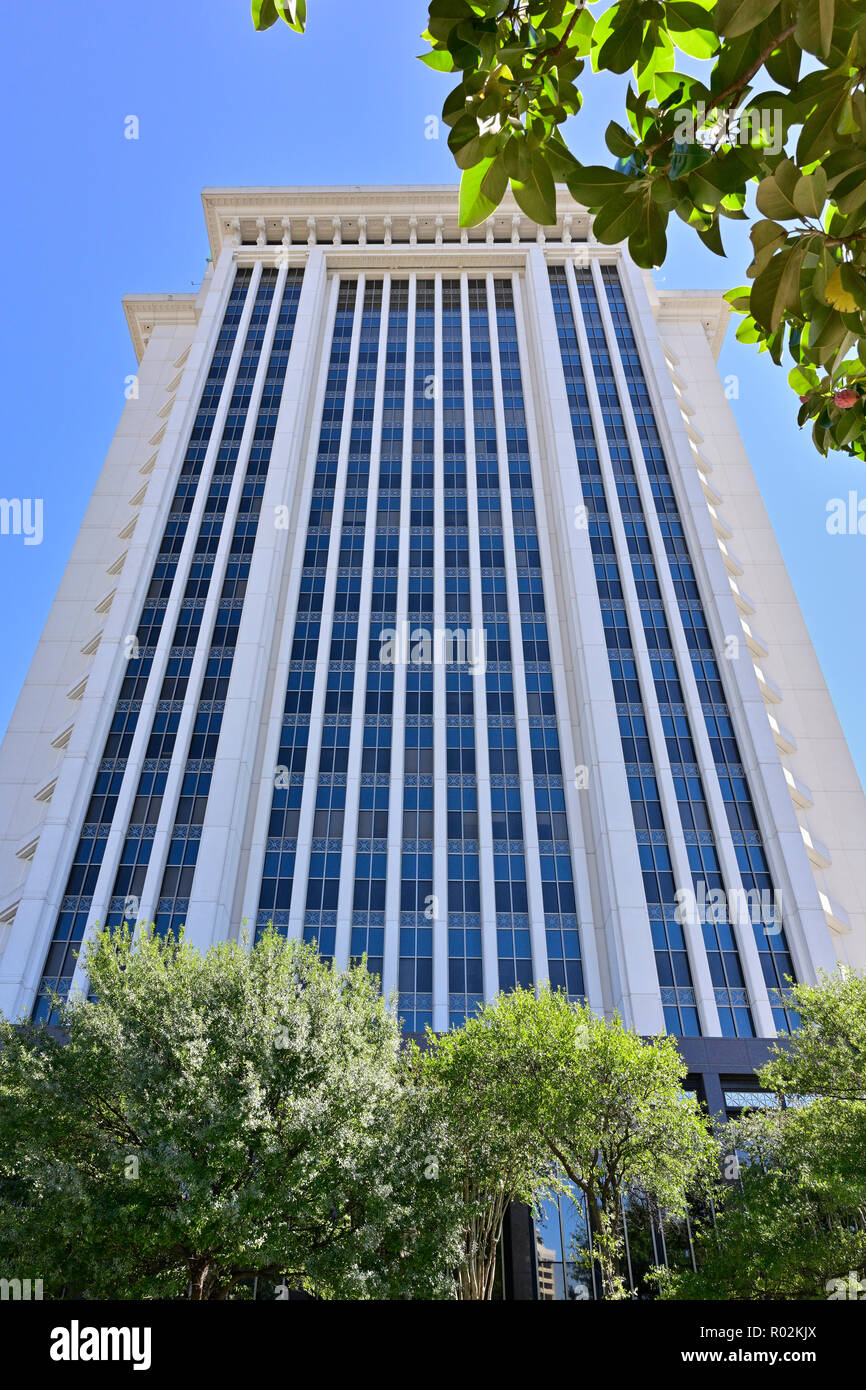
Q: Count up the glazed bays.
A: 13